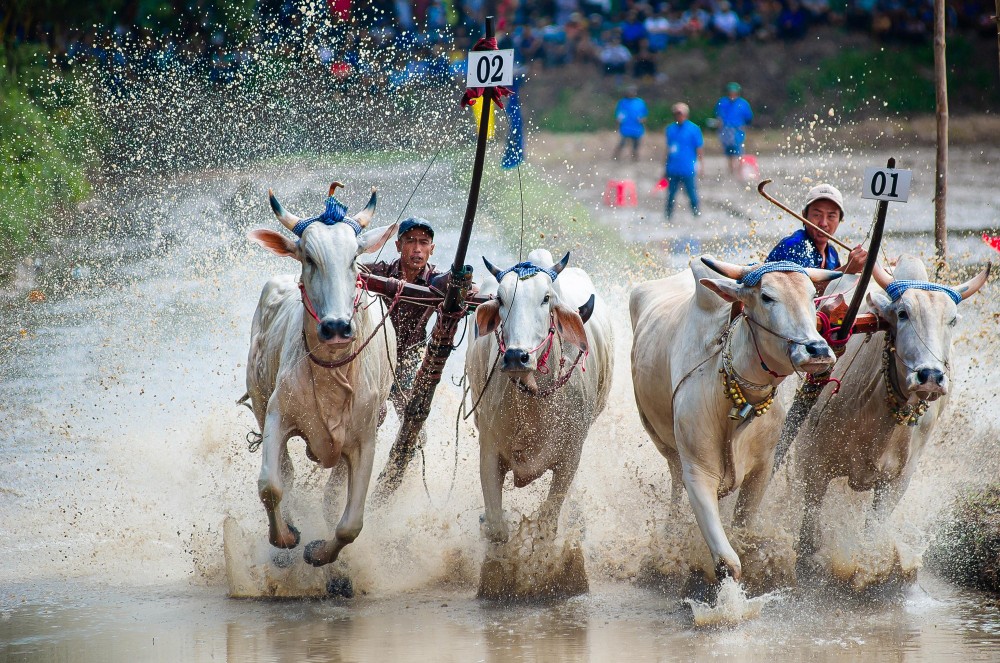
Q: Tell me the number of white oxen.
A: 4